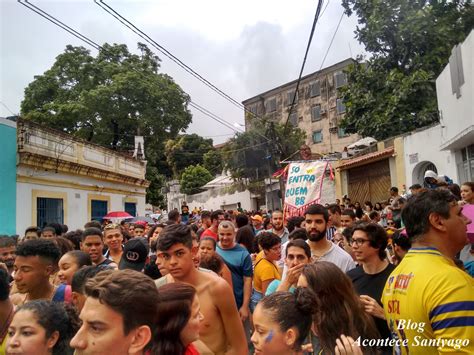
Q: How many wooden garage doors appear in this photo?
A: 1